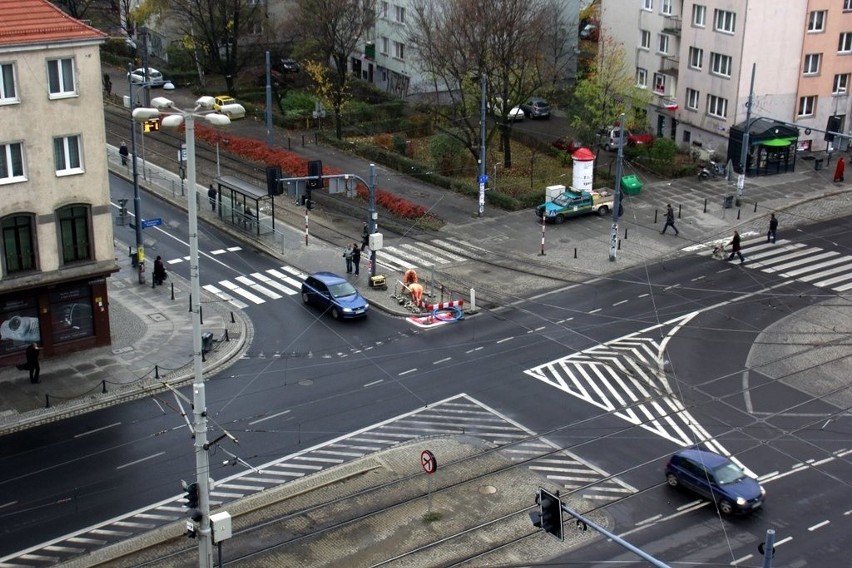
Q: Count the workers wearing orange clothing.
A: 2